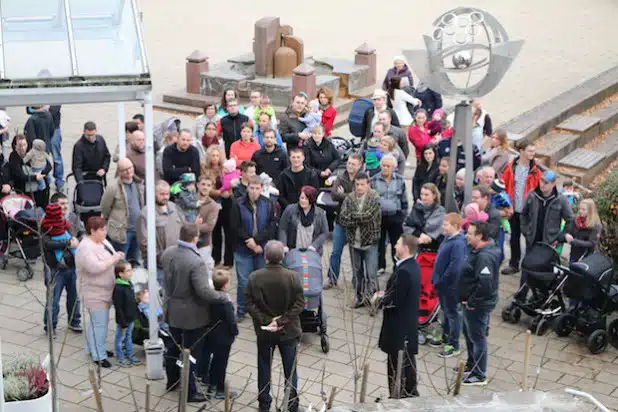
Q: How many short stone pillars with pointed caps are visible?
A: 3